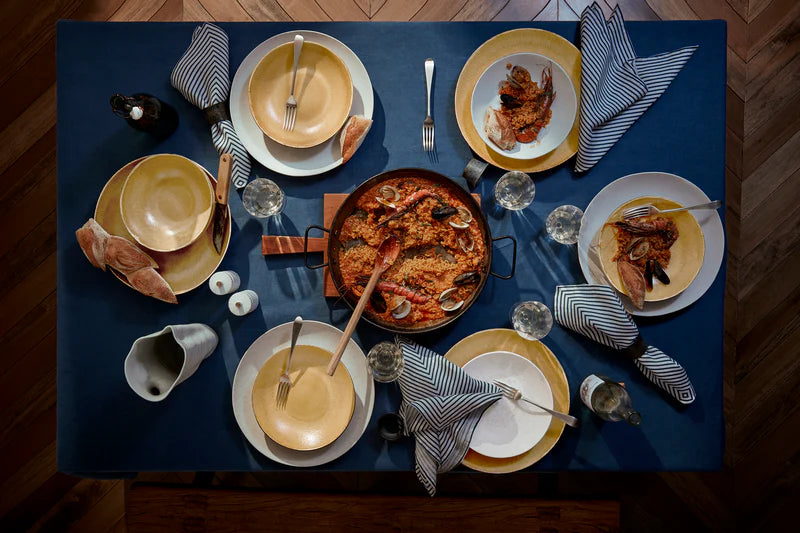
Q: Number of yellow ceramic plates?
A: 7